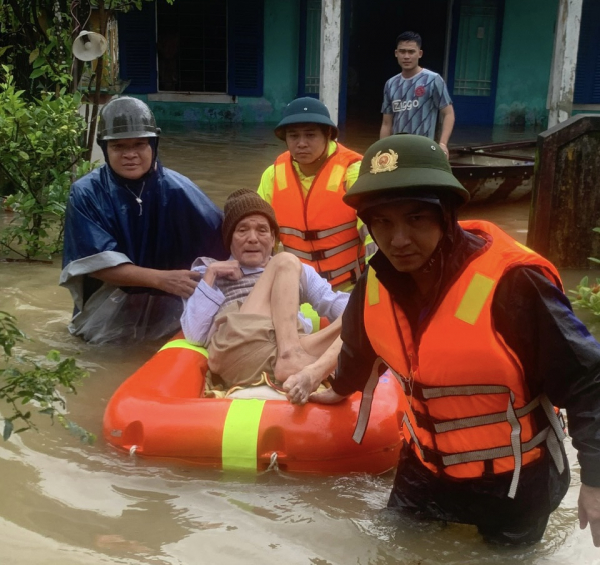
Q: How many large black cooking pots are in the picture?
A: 0